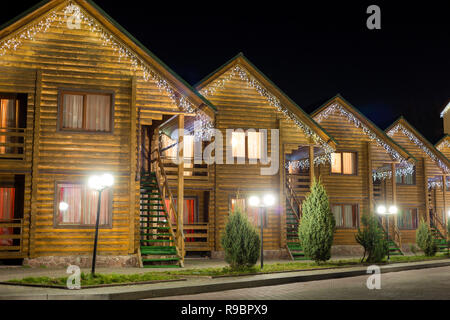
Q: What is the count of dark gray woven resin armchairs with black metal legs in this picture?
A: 0